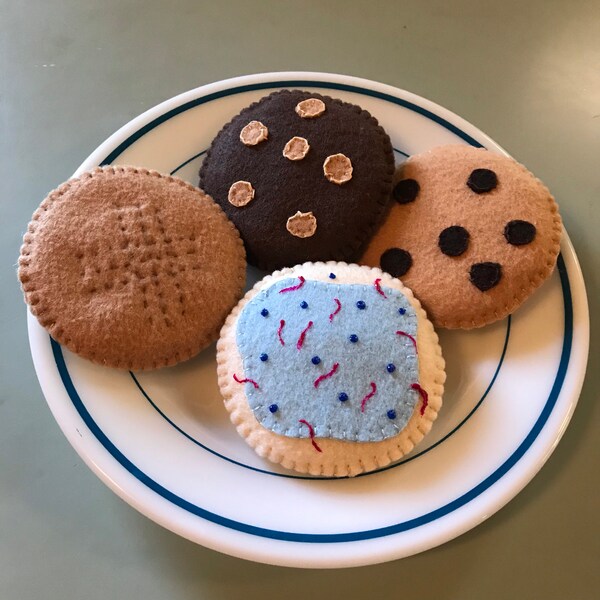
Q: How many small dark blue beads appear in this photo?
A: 12